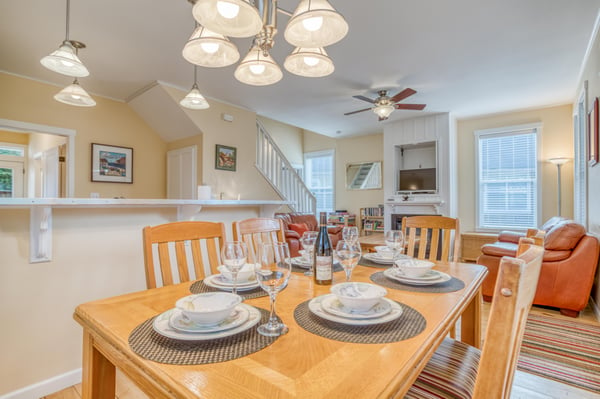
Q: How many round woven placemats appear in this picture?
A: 6